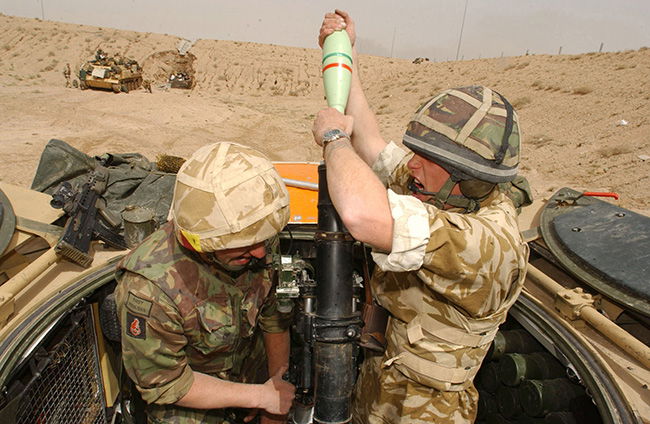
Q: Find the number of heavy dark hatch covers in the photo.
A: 2